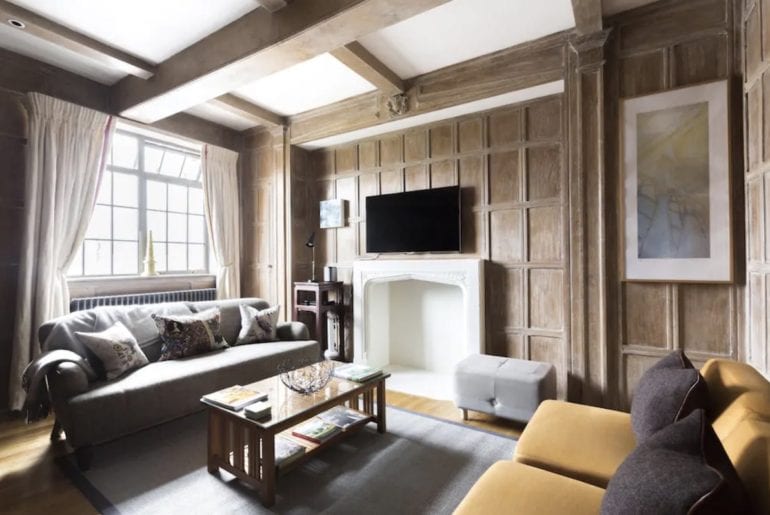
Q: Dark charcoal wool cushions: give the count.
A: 2